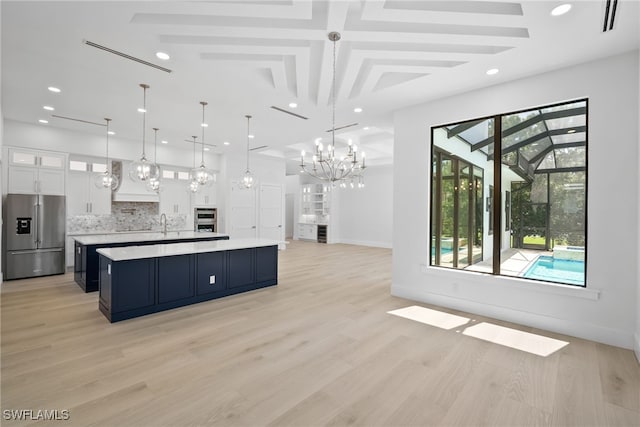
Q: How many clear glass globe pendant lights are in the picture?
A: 6